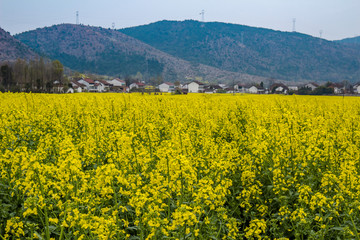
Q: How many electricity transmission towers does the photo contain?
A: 5